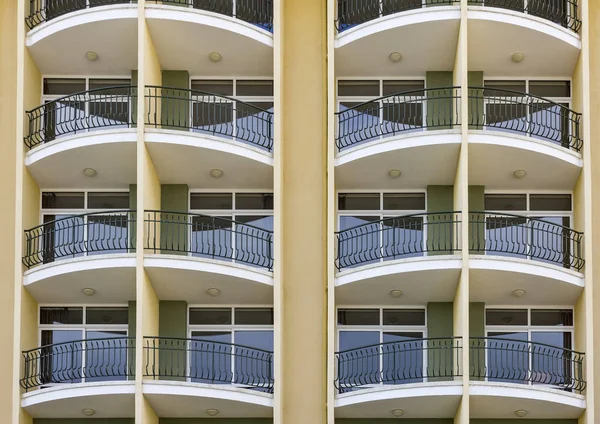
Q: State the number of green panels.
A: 12